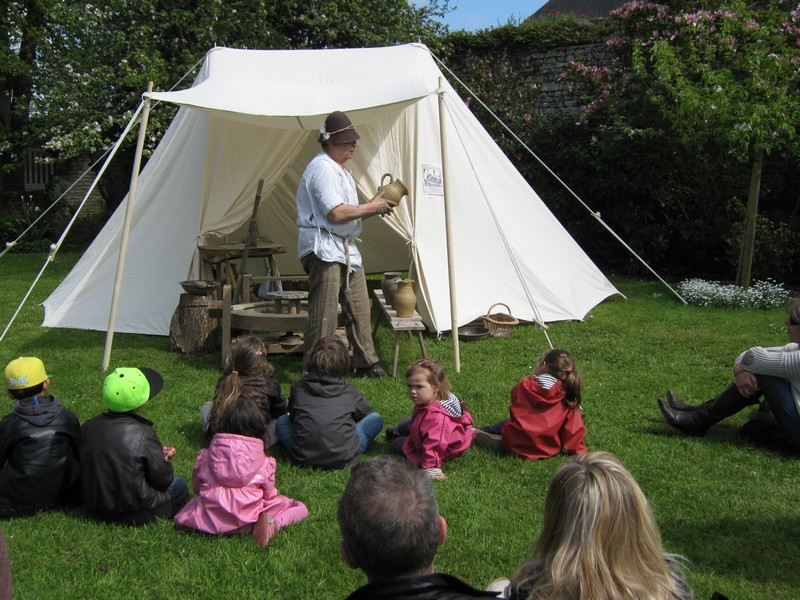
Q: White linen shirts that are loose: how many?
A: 1